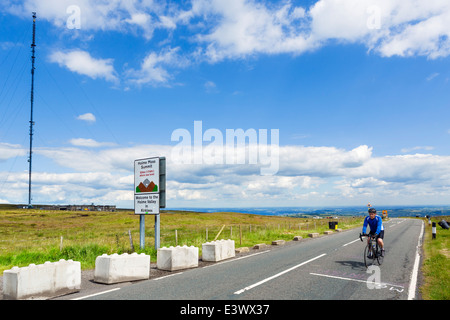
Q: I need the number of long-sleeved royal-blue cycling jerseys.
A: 1